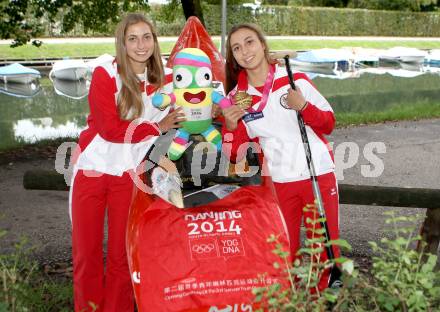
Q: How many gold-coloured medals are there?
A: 1